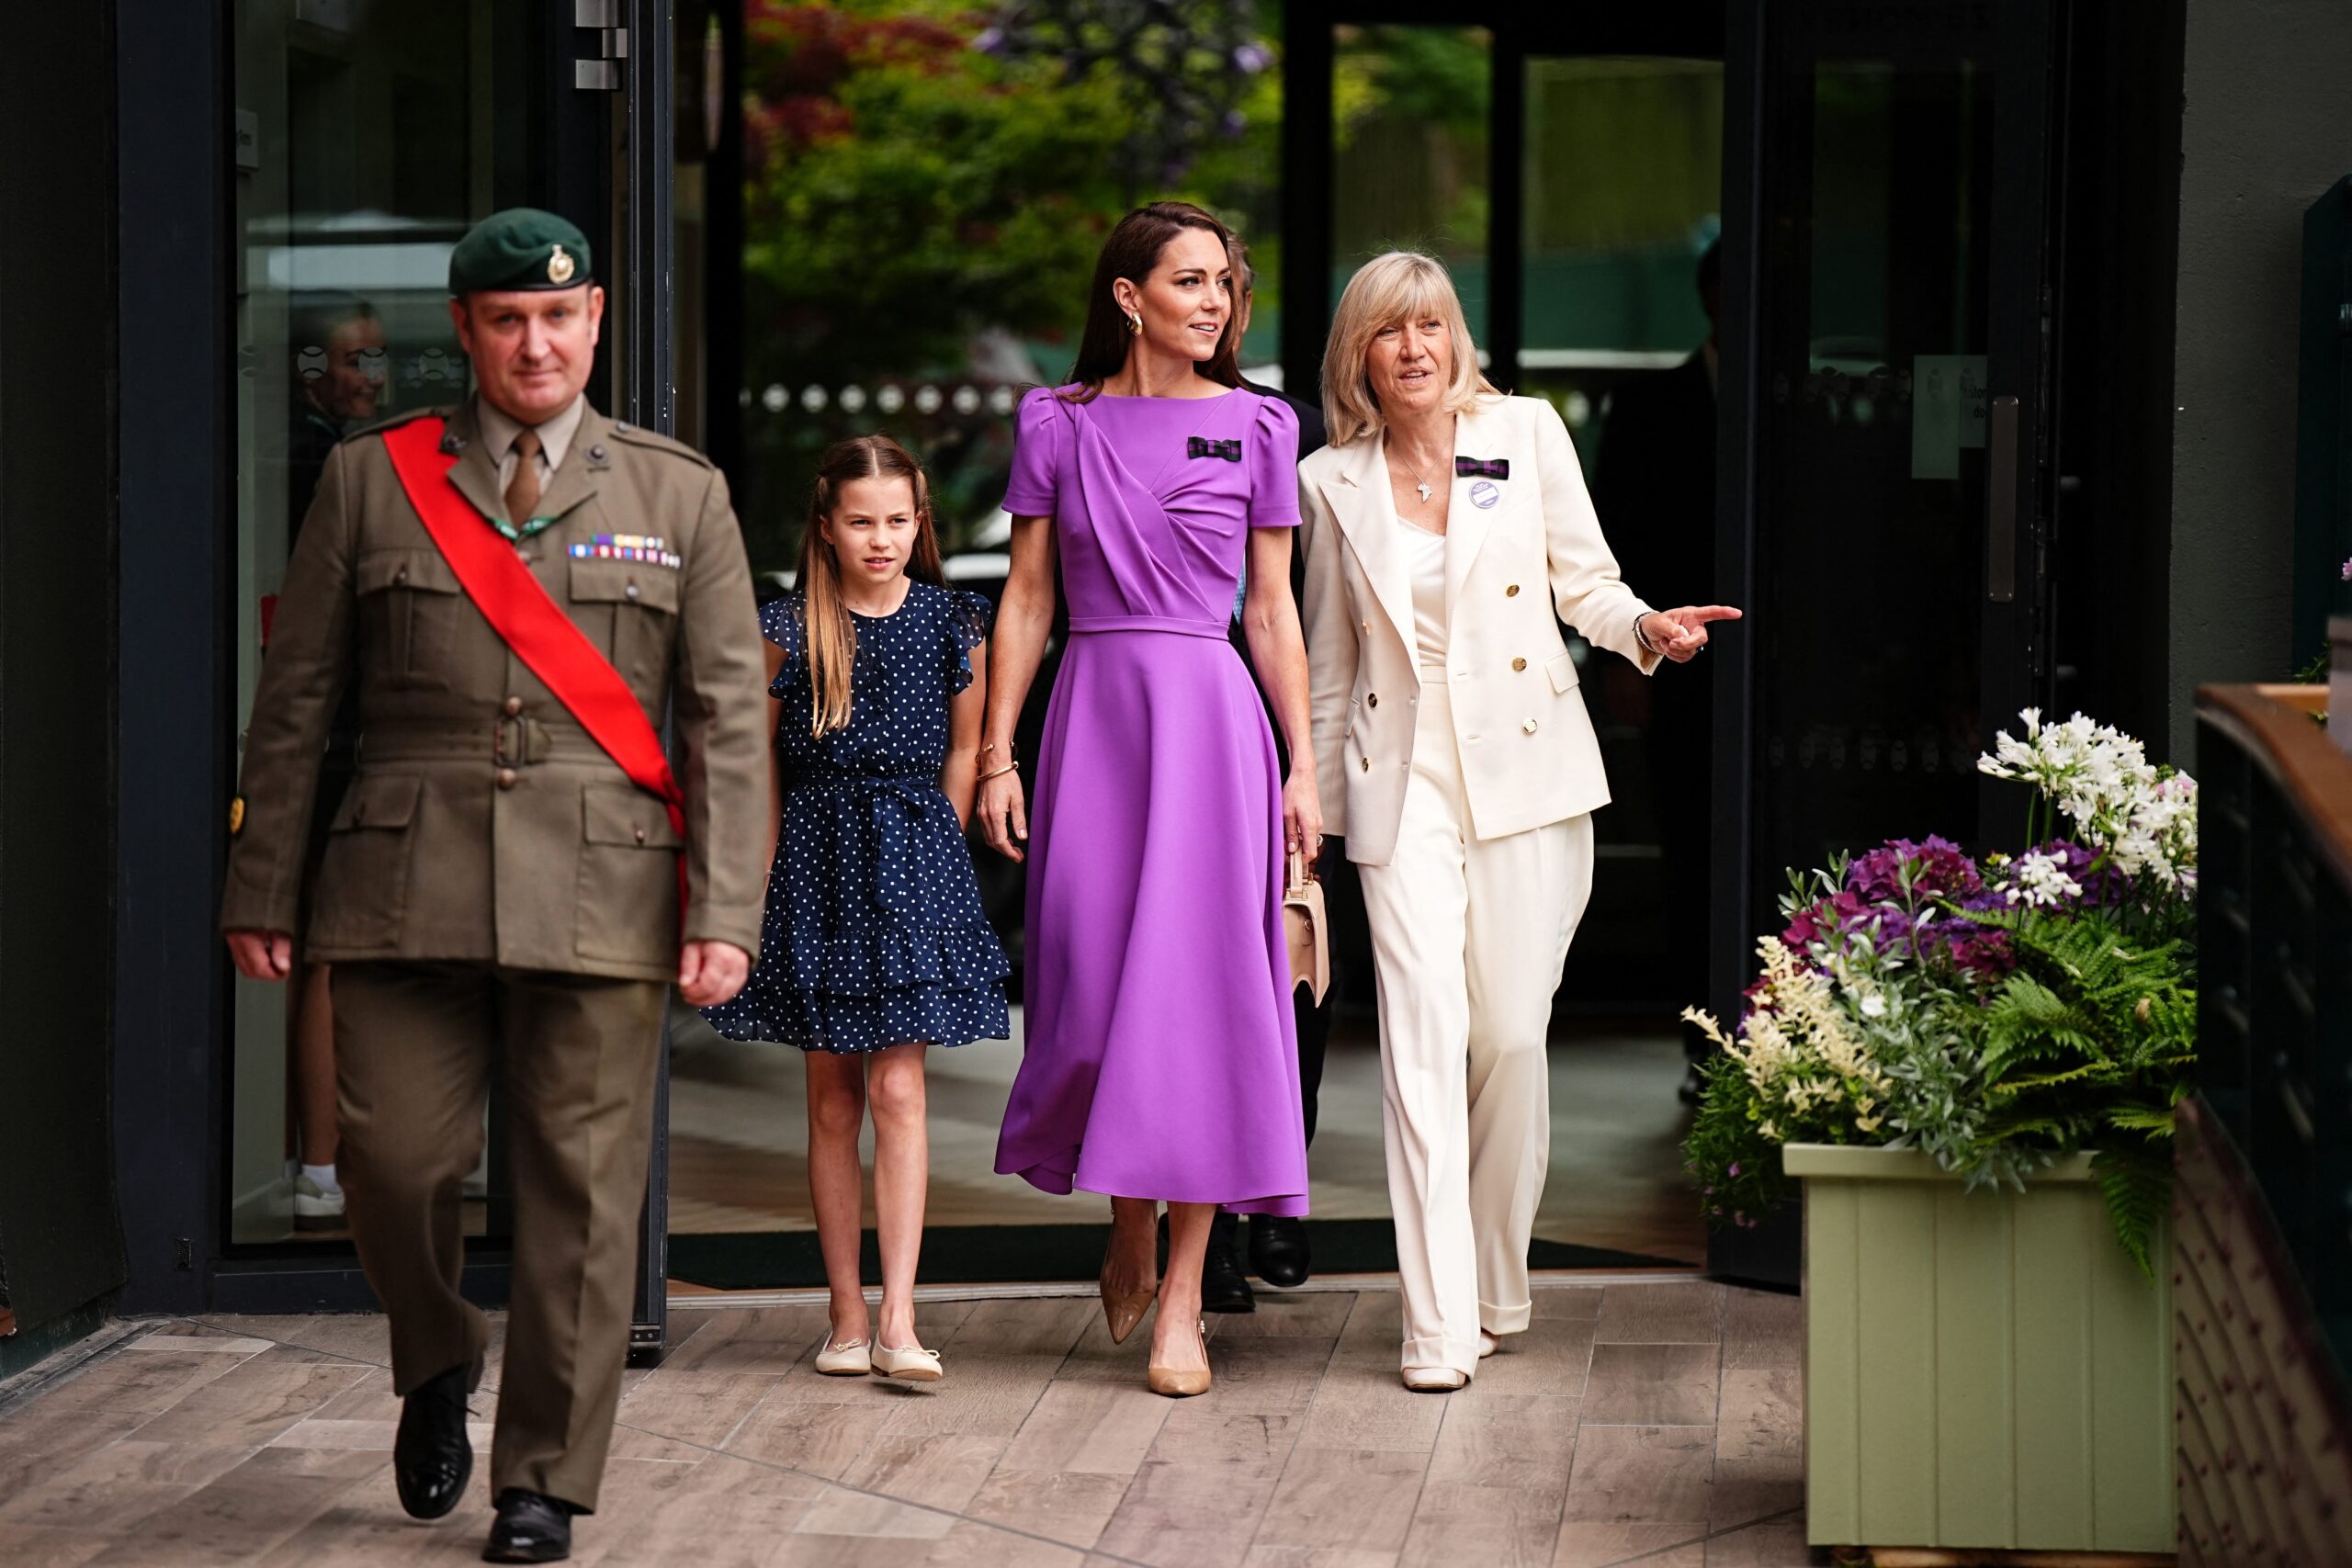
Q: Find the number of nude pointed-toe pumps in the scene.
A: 2